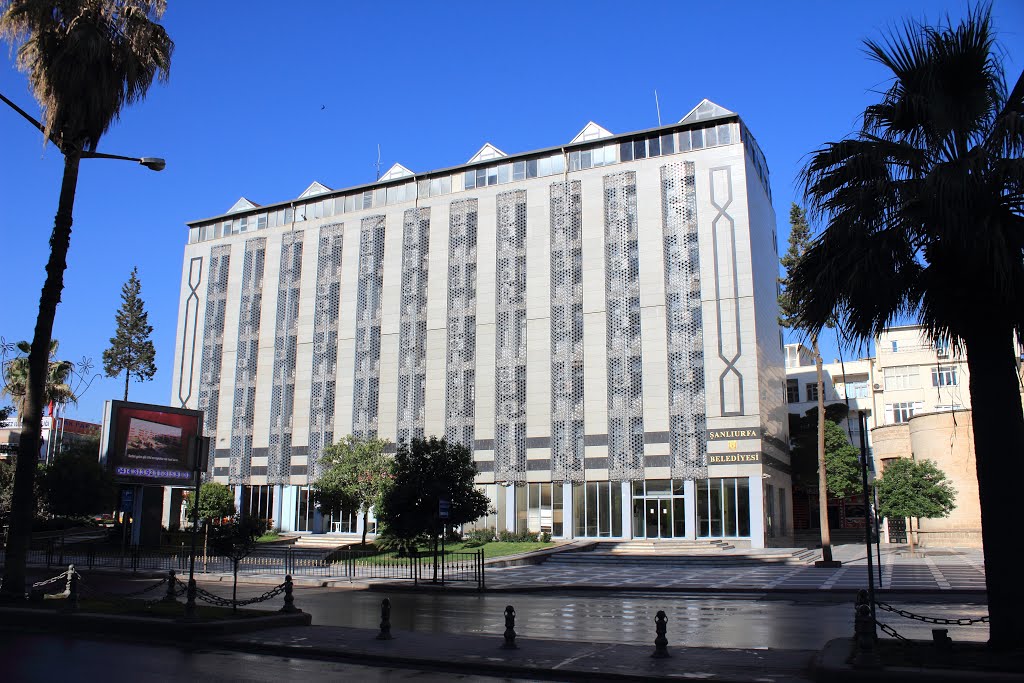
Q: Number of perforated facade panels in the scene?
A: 11